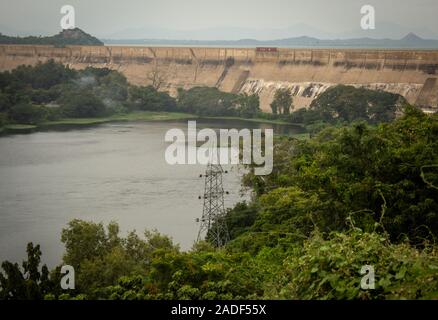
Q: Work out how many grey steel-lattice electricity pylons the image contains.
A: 1